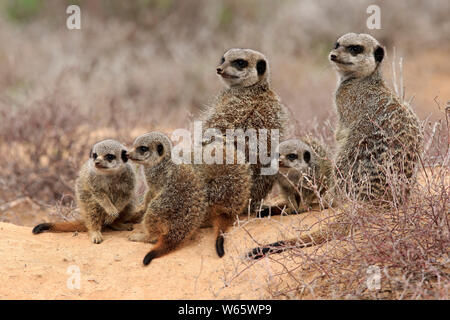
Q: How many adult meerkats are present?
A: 2